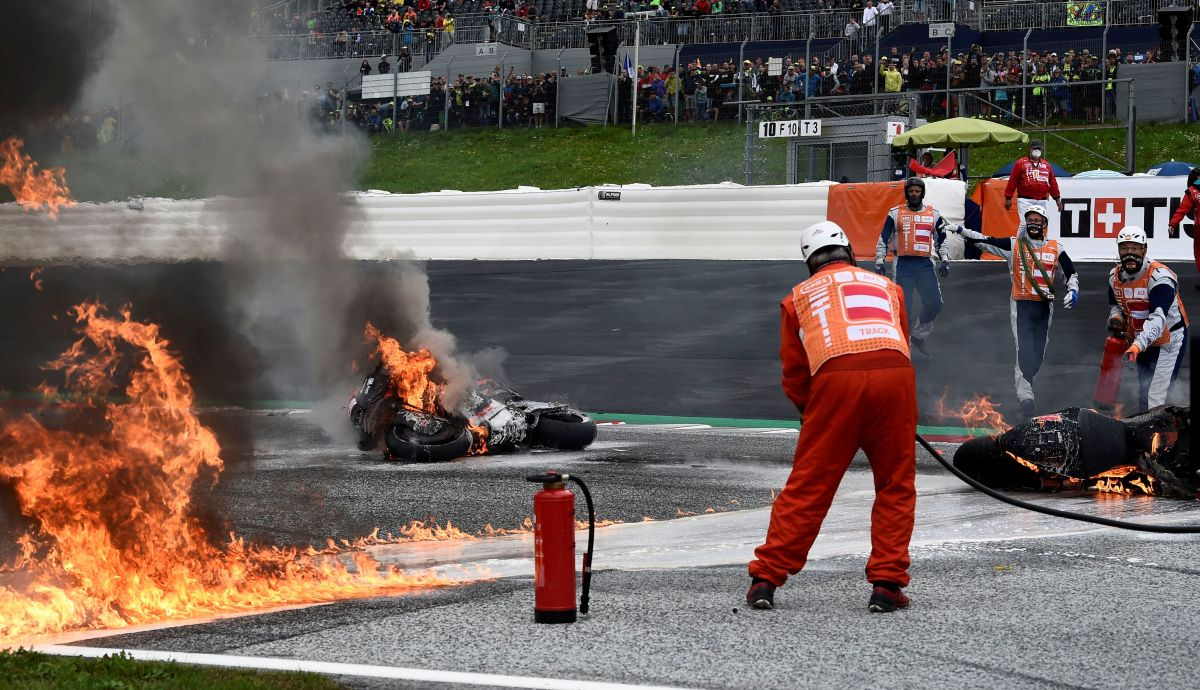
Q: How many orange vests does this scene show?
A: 4